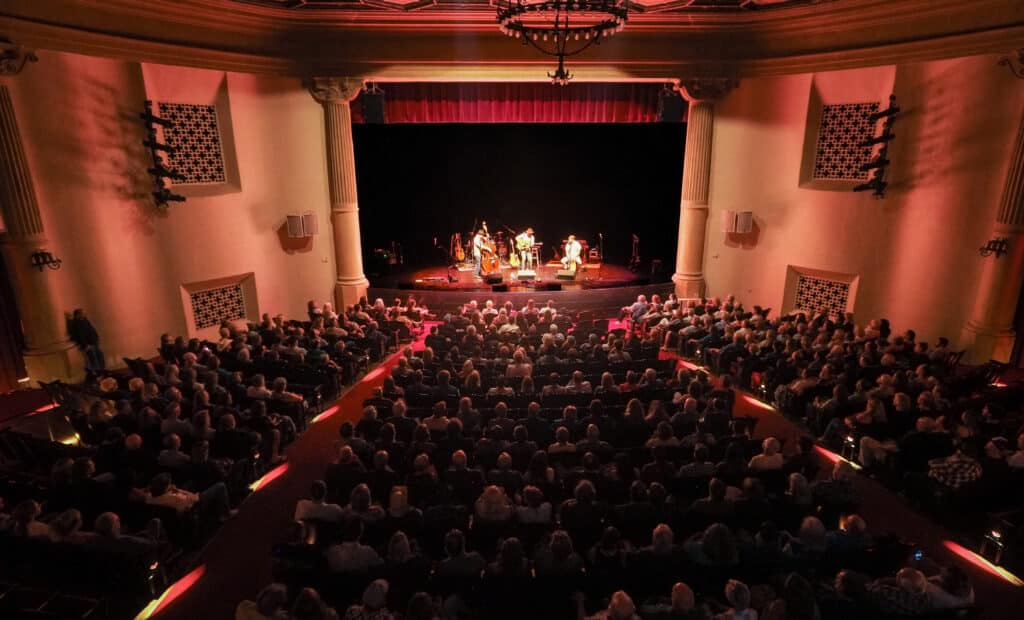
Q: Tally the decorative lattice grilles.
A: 4